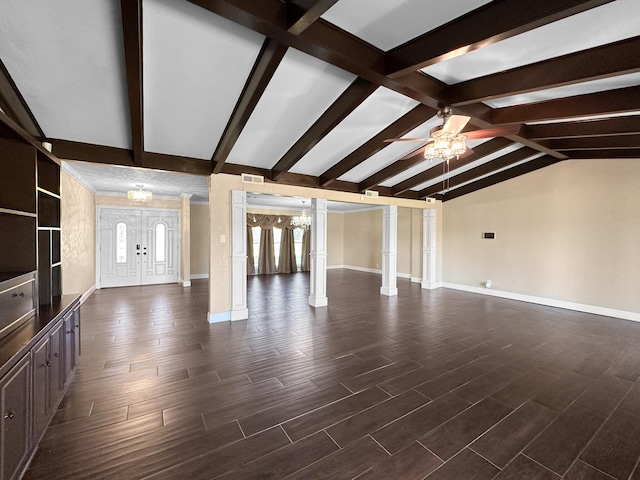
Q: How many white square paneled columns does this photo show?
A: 4